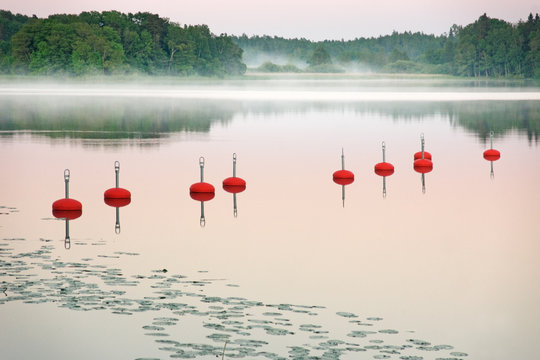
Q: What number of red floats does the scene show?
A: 9